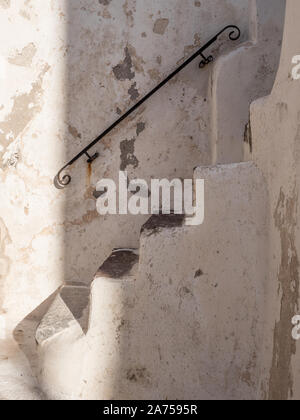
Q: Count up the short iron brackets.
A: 2